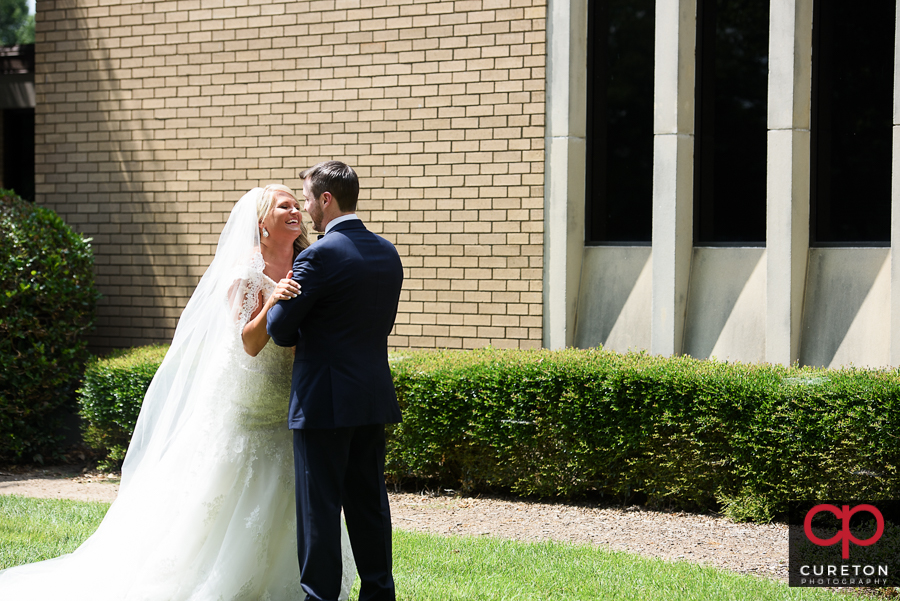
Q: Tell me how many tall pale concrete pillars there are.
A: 4